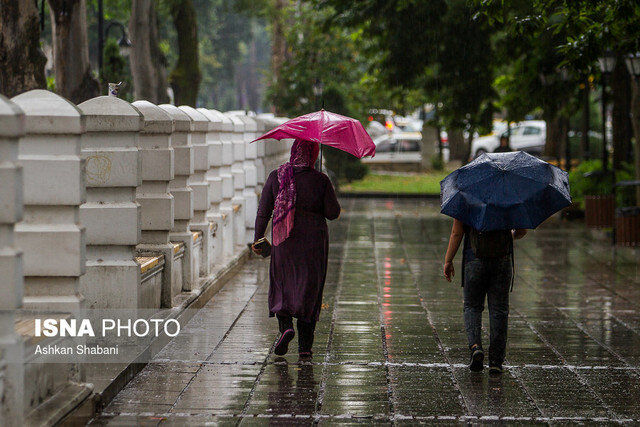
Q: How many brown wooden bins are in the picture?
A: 2